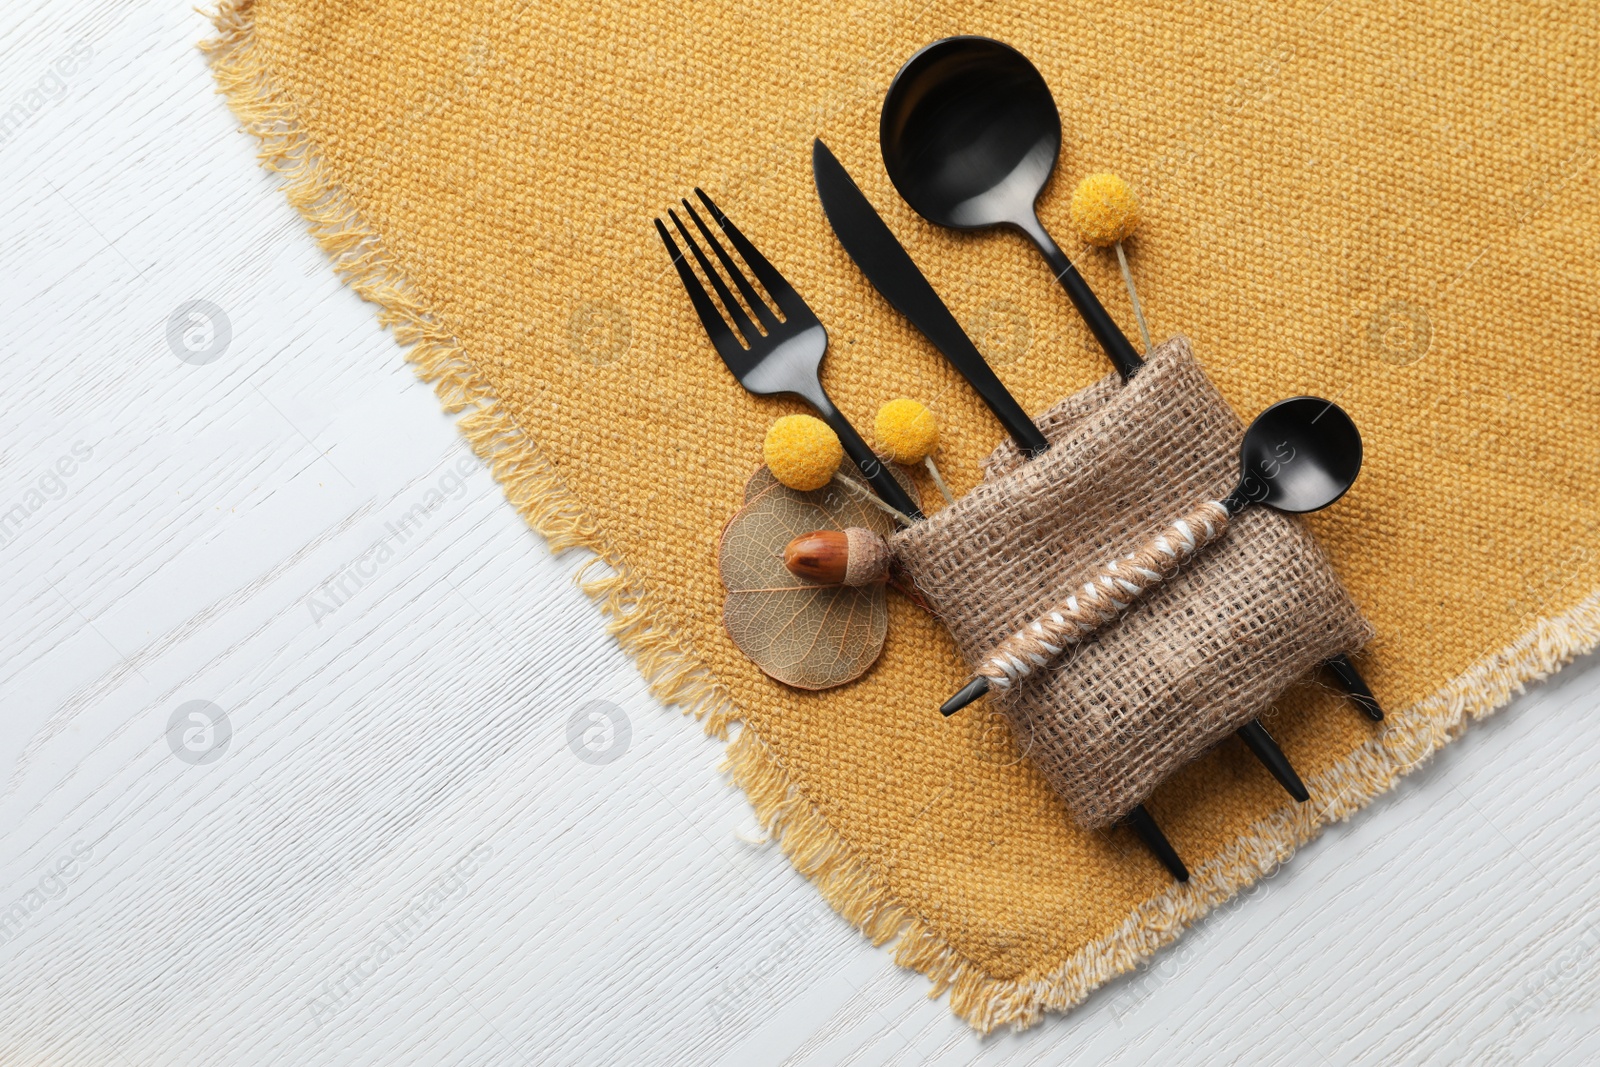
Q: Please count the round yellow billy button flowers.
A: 3